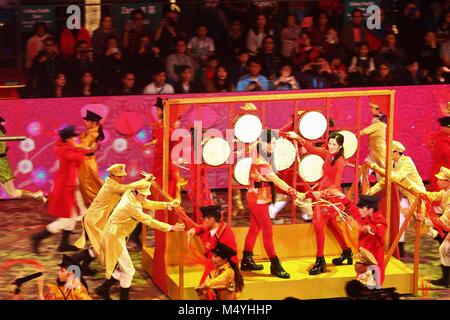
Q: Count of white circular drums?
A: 7